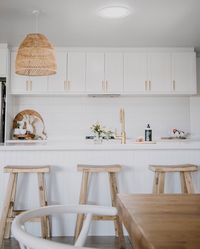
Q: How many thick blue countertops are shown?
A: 0